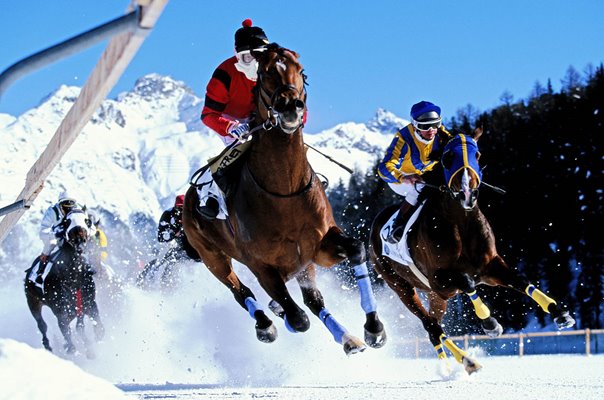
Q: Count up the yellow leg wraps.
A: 4